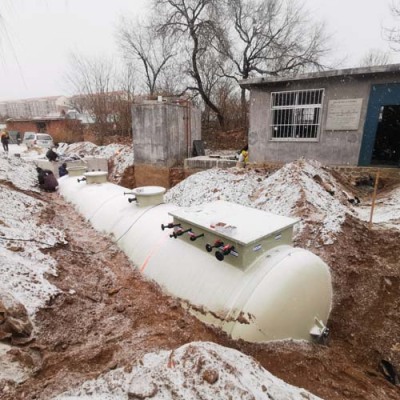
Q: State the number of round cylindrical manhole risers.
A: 3